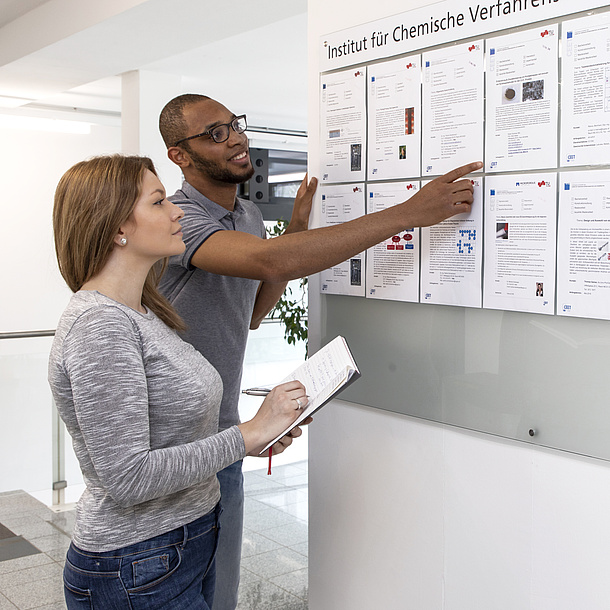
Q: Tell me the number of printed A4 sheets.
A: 10